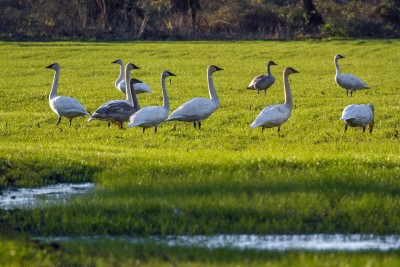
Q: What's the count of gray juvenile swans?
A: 2